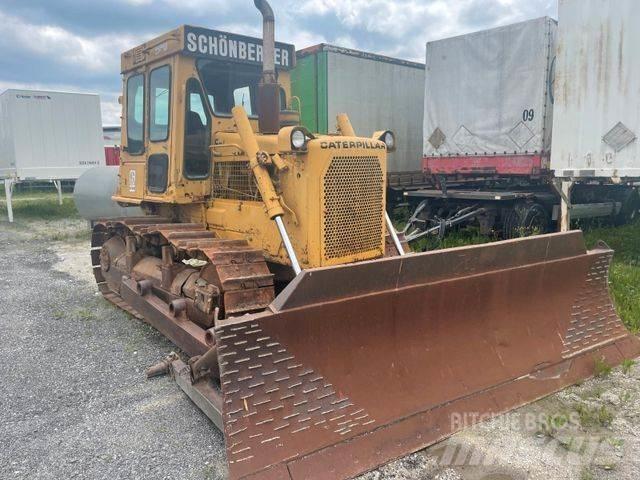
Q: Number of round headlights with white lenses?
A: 2